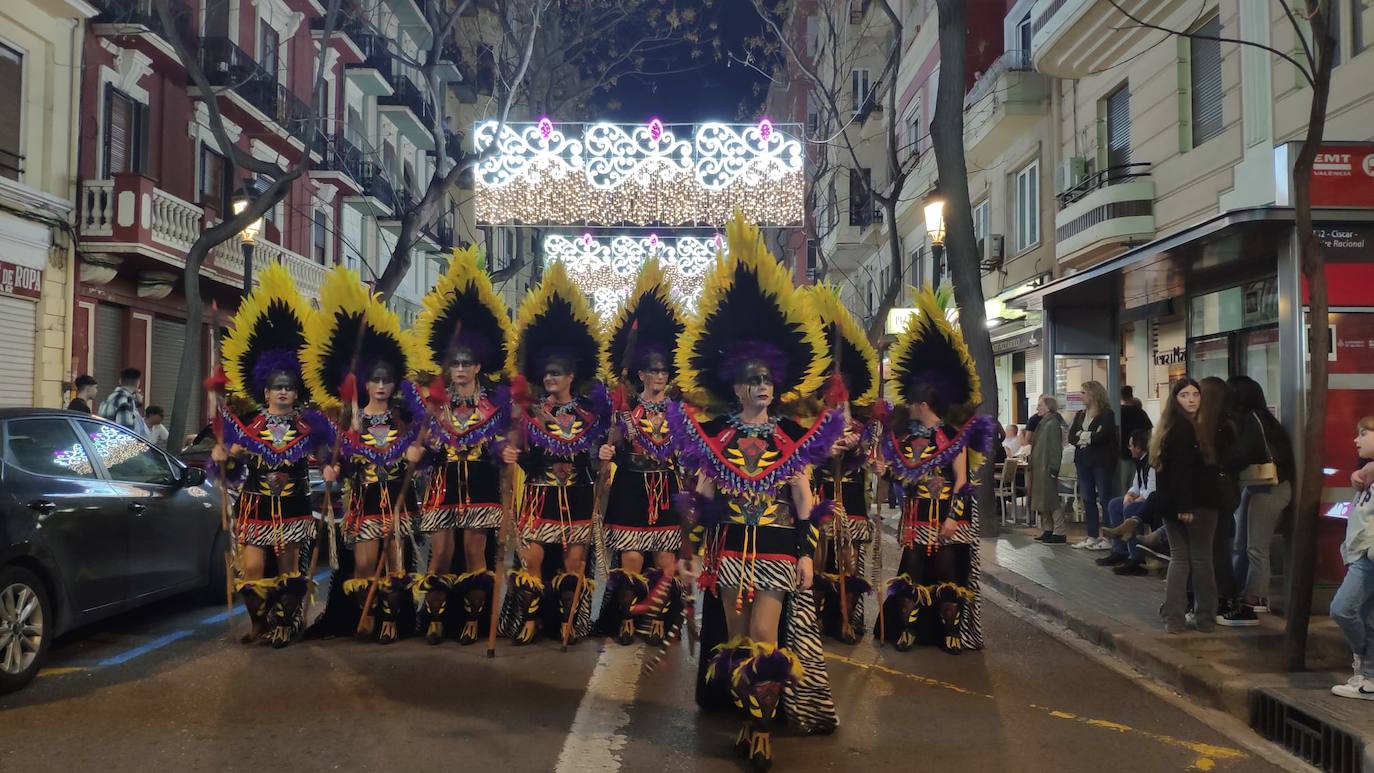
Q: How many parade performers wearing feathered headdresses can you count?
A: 8